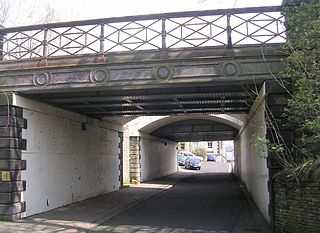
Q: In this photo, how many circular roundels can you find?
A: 4